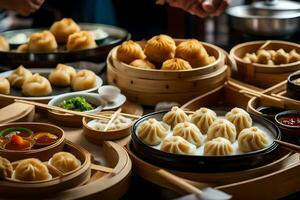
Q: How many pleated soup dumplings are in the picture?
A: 9